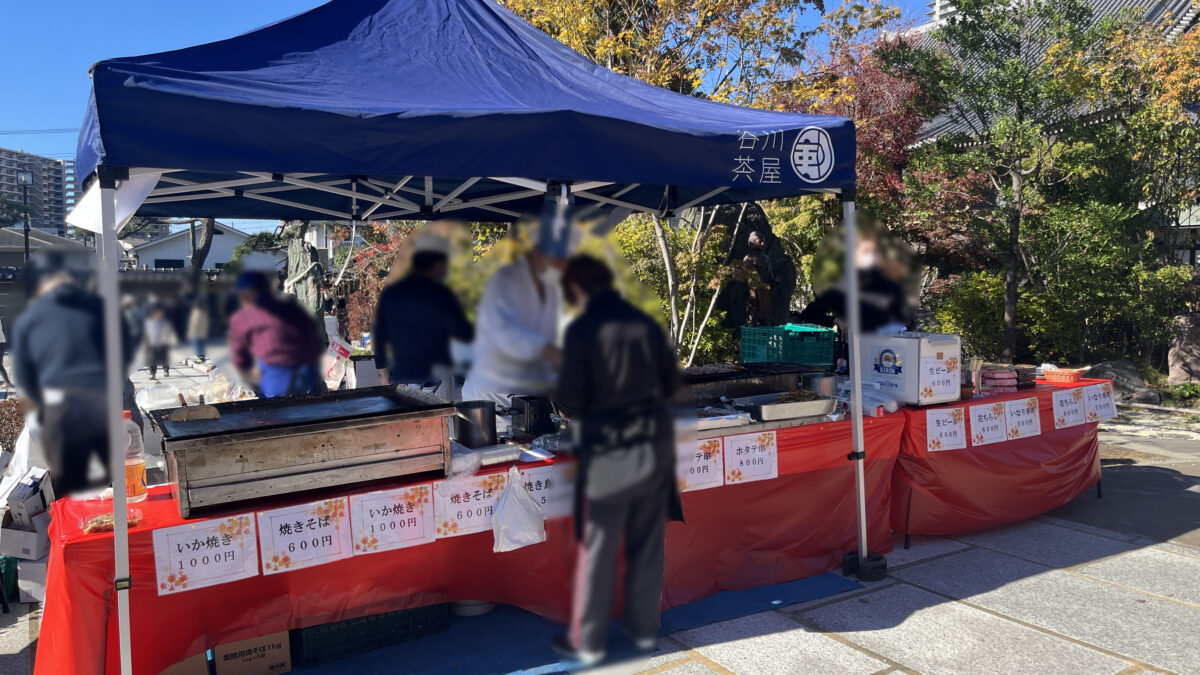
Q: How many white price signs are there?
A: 13